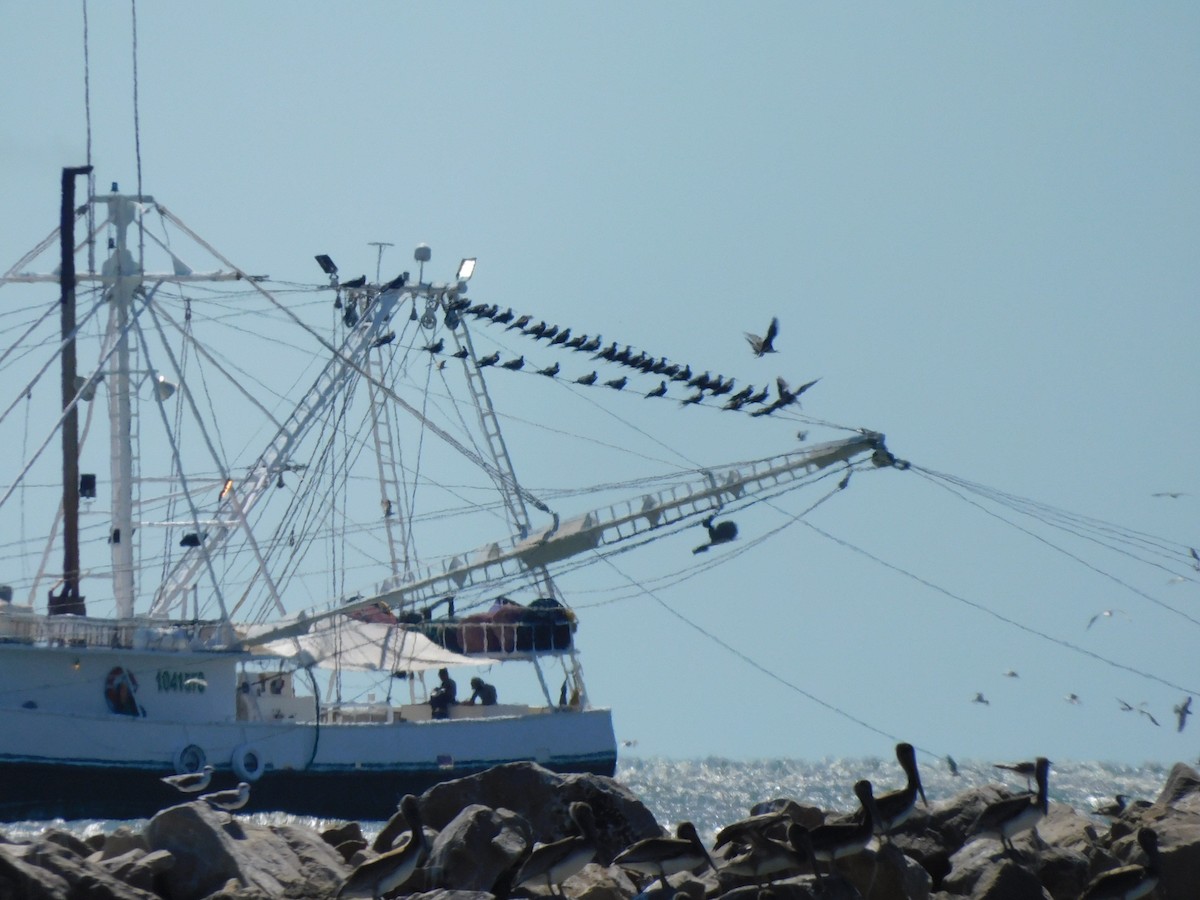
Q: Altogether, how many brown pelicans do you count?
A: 8